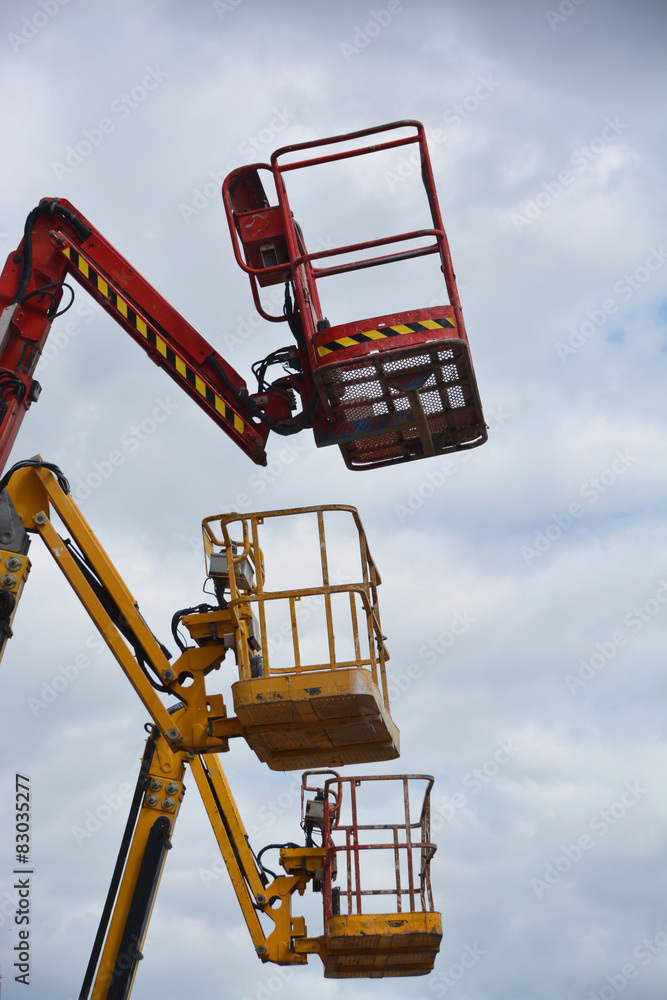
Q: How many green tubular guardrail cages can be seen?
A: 0